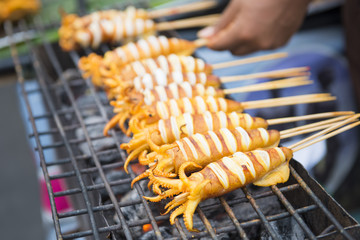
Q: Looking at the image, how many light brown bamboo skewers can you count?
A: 15